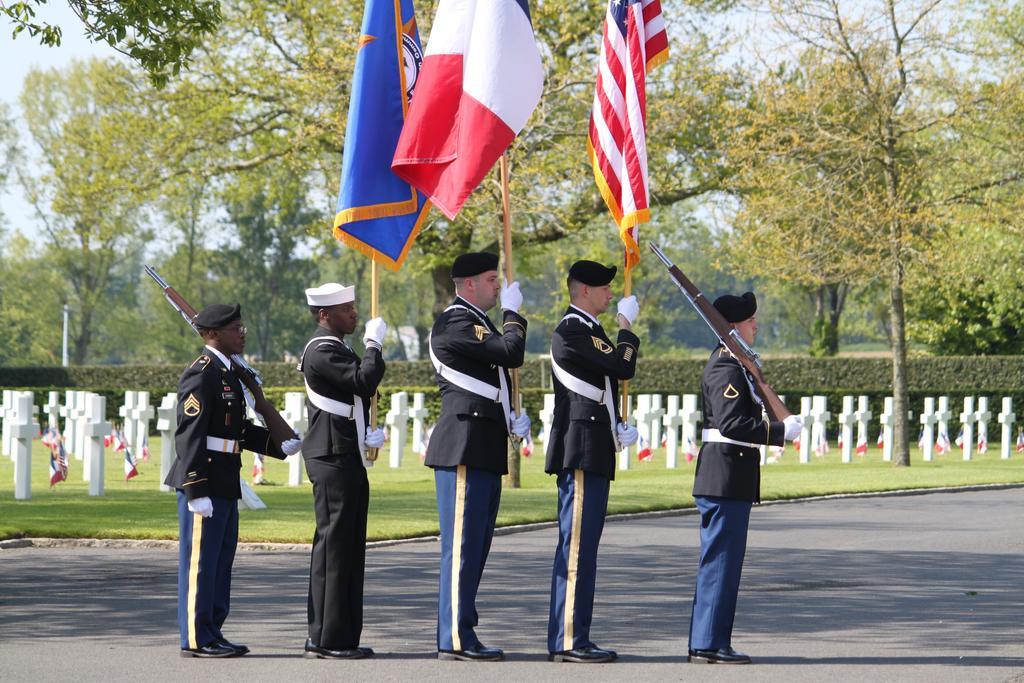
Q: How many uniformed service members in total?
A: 5